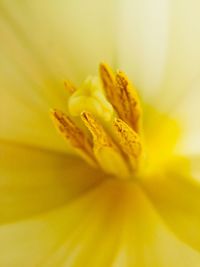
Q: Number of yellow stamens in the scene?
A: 6